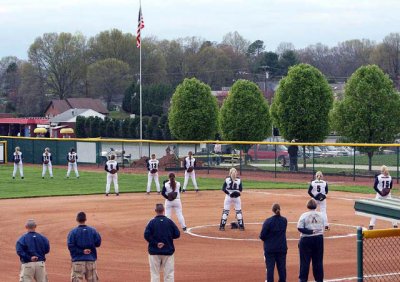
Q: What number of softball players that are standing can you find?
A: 10